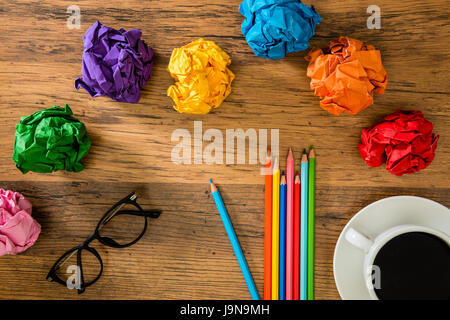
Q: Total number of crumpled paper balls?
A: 7